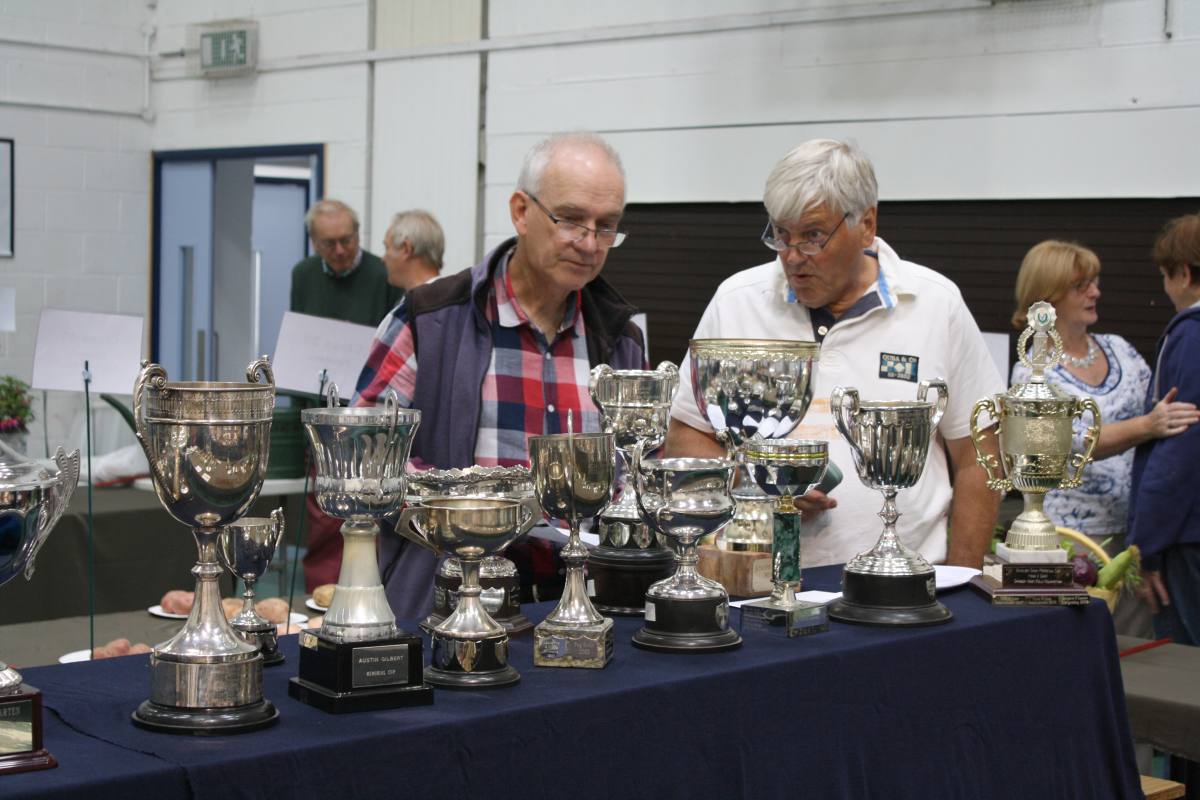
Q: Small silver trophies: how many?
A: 1